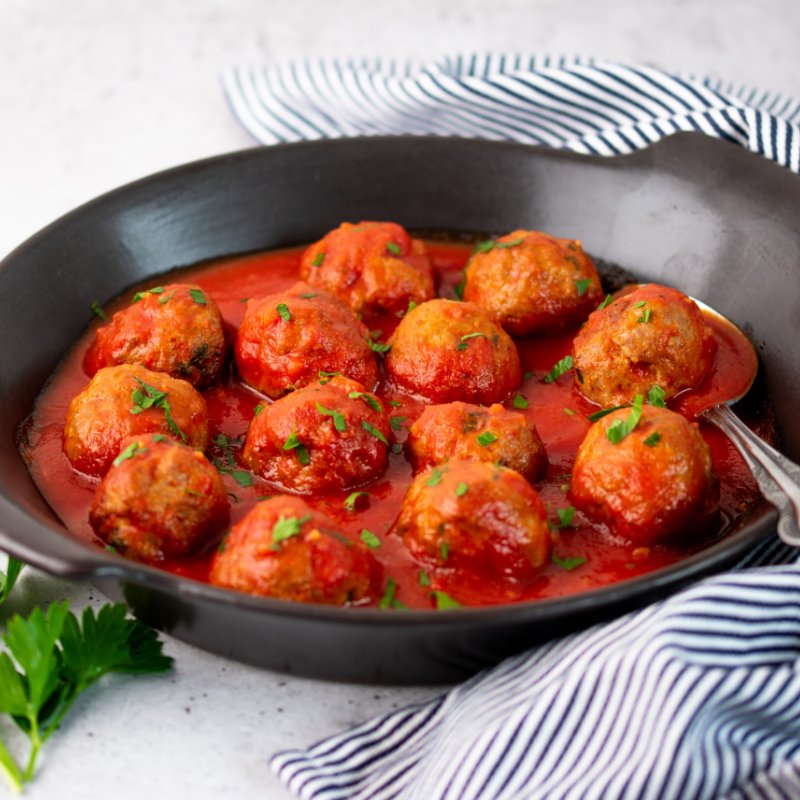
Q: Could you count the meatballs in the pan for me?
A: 13